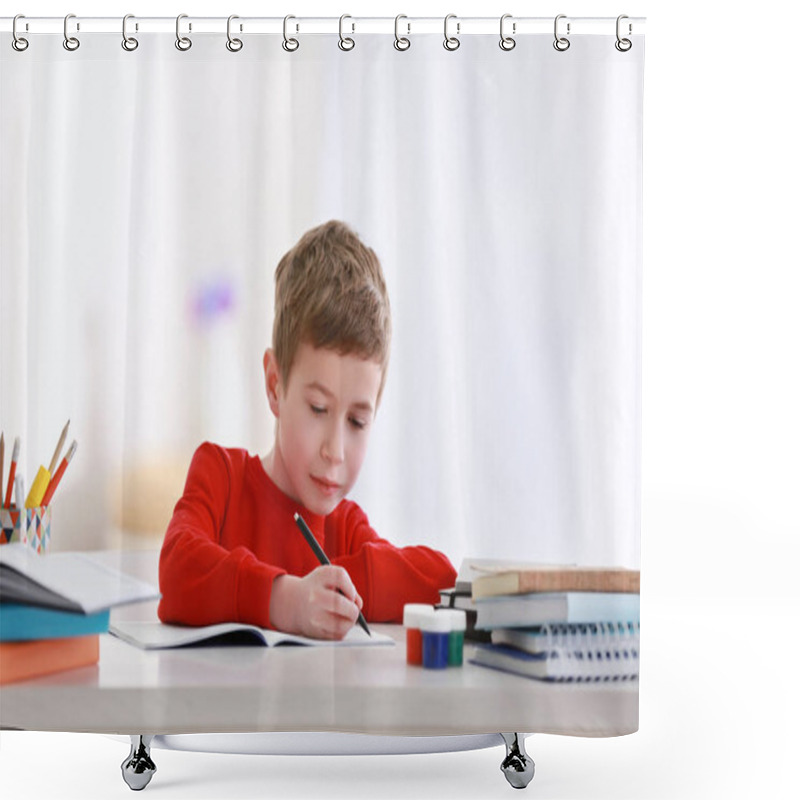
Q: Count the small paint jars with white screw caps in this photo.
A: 3